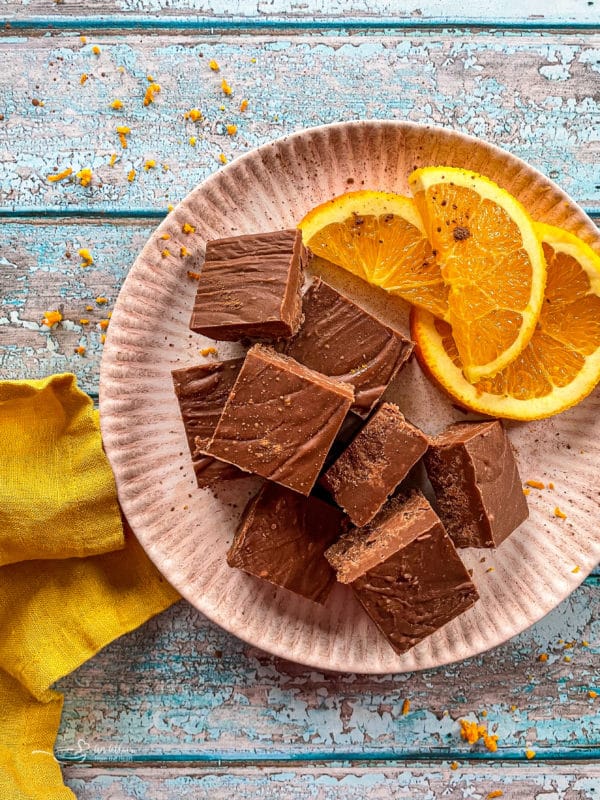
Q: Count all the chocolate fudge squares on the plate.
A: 8